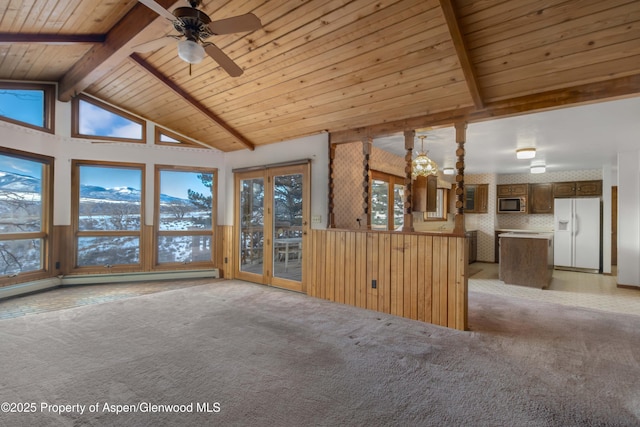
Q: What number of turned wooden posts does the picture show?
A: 4